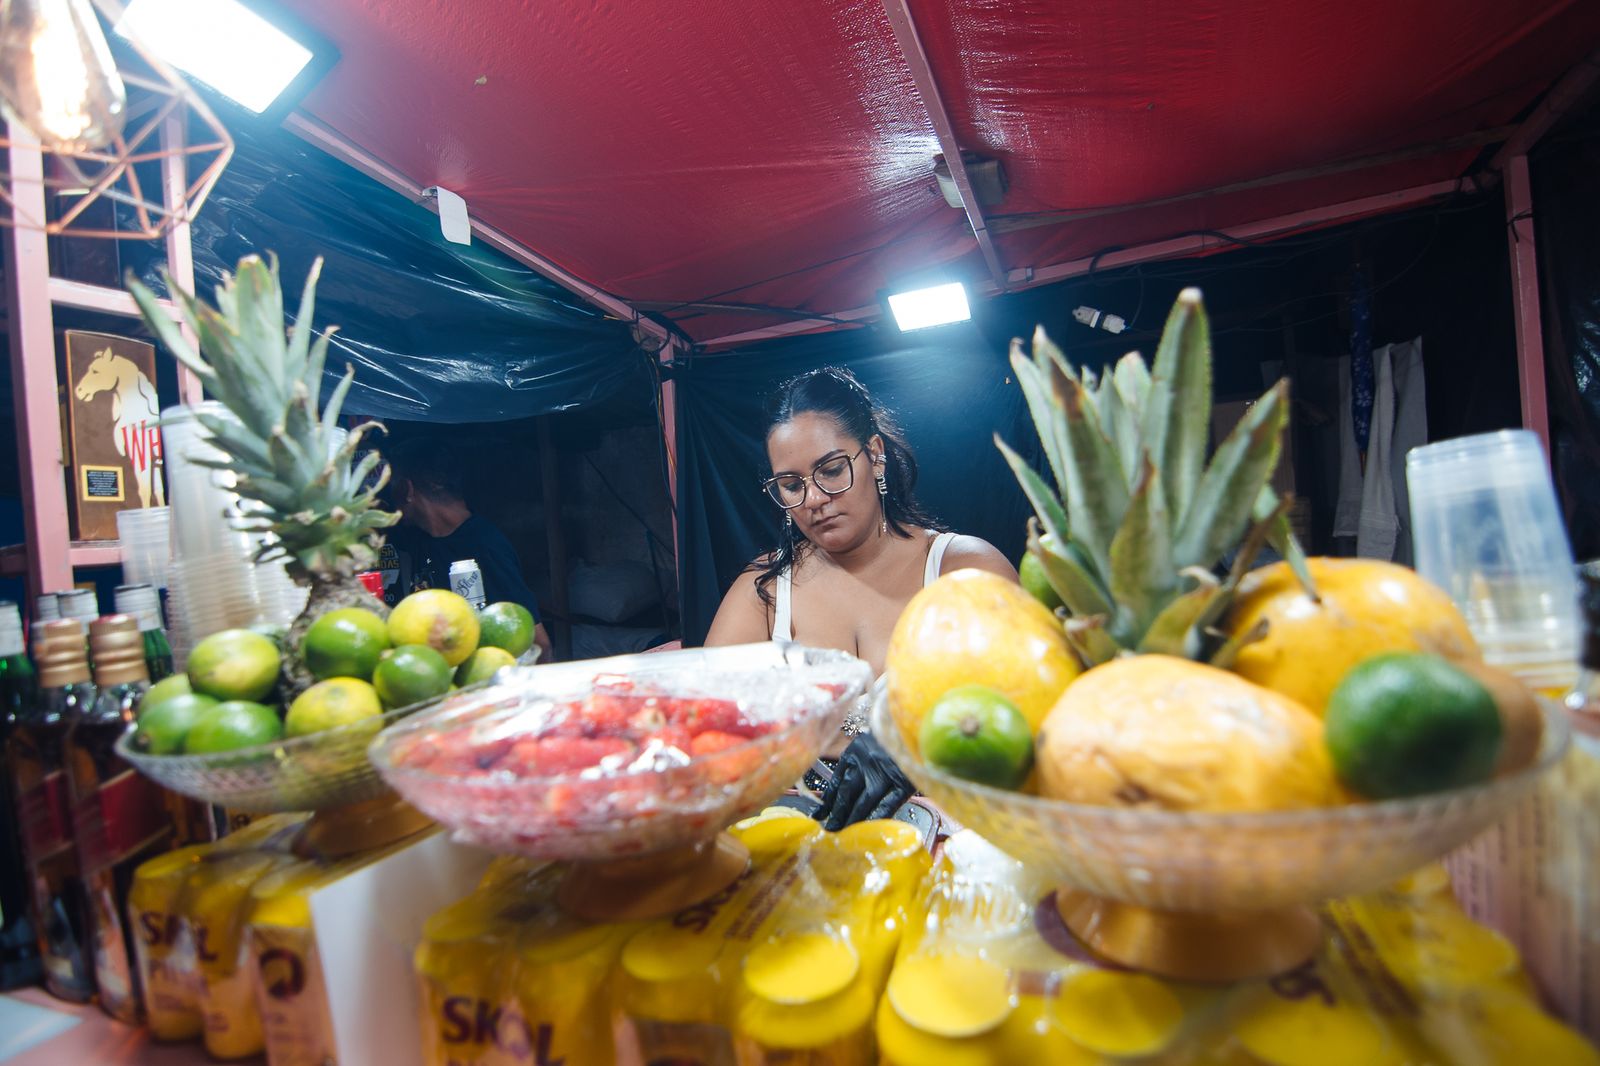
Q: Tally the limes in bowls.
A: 13